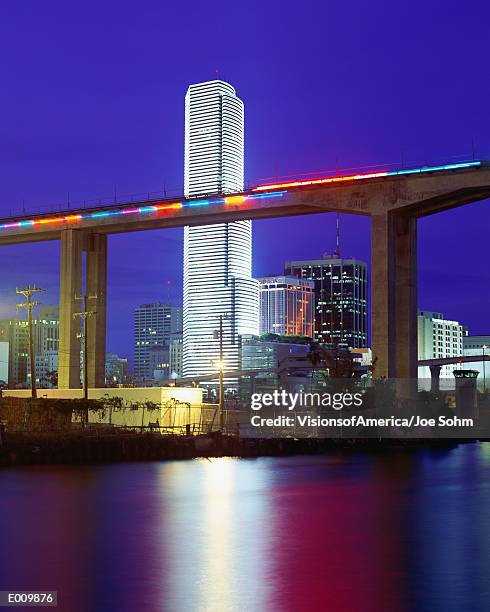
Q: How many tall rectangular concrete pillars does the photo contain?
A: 4